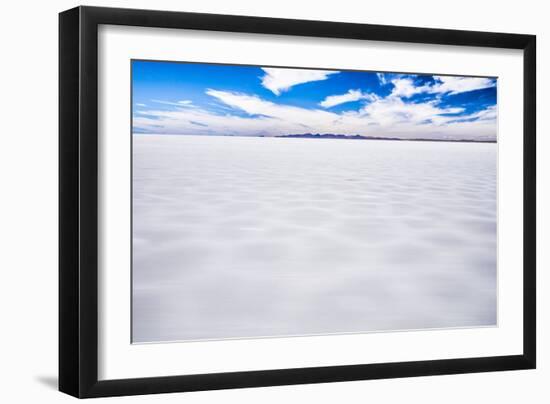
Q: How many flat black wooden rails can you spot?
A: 4